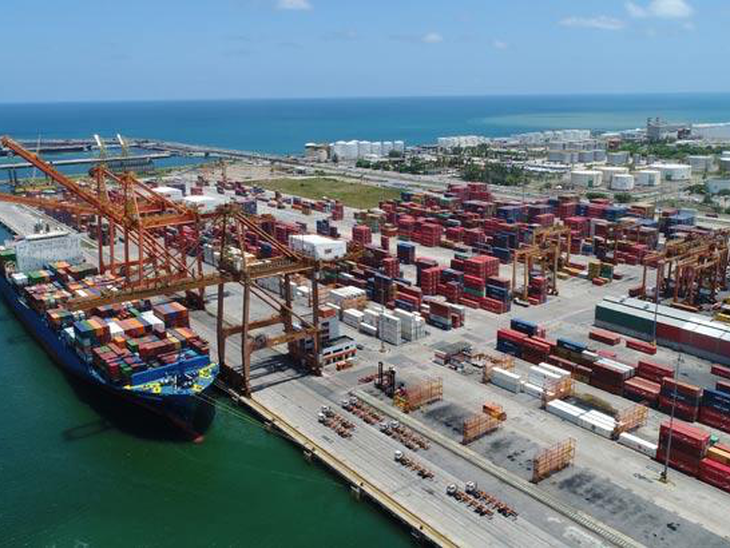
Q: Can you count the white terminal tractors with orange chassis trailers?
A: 9